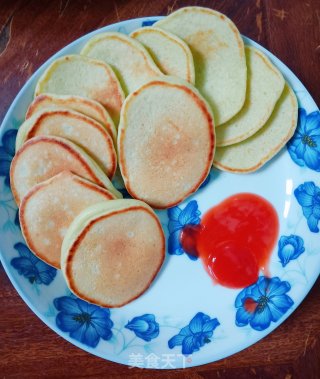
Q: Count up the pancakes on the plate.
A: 12